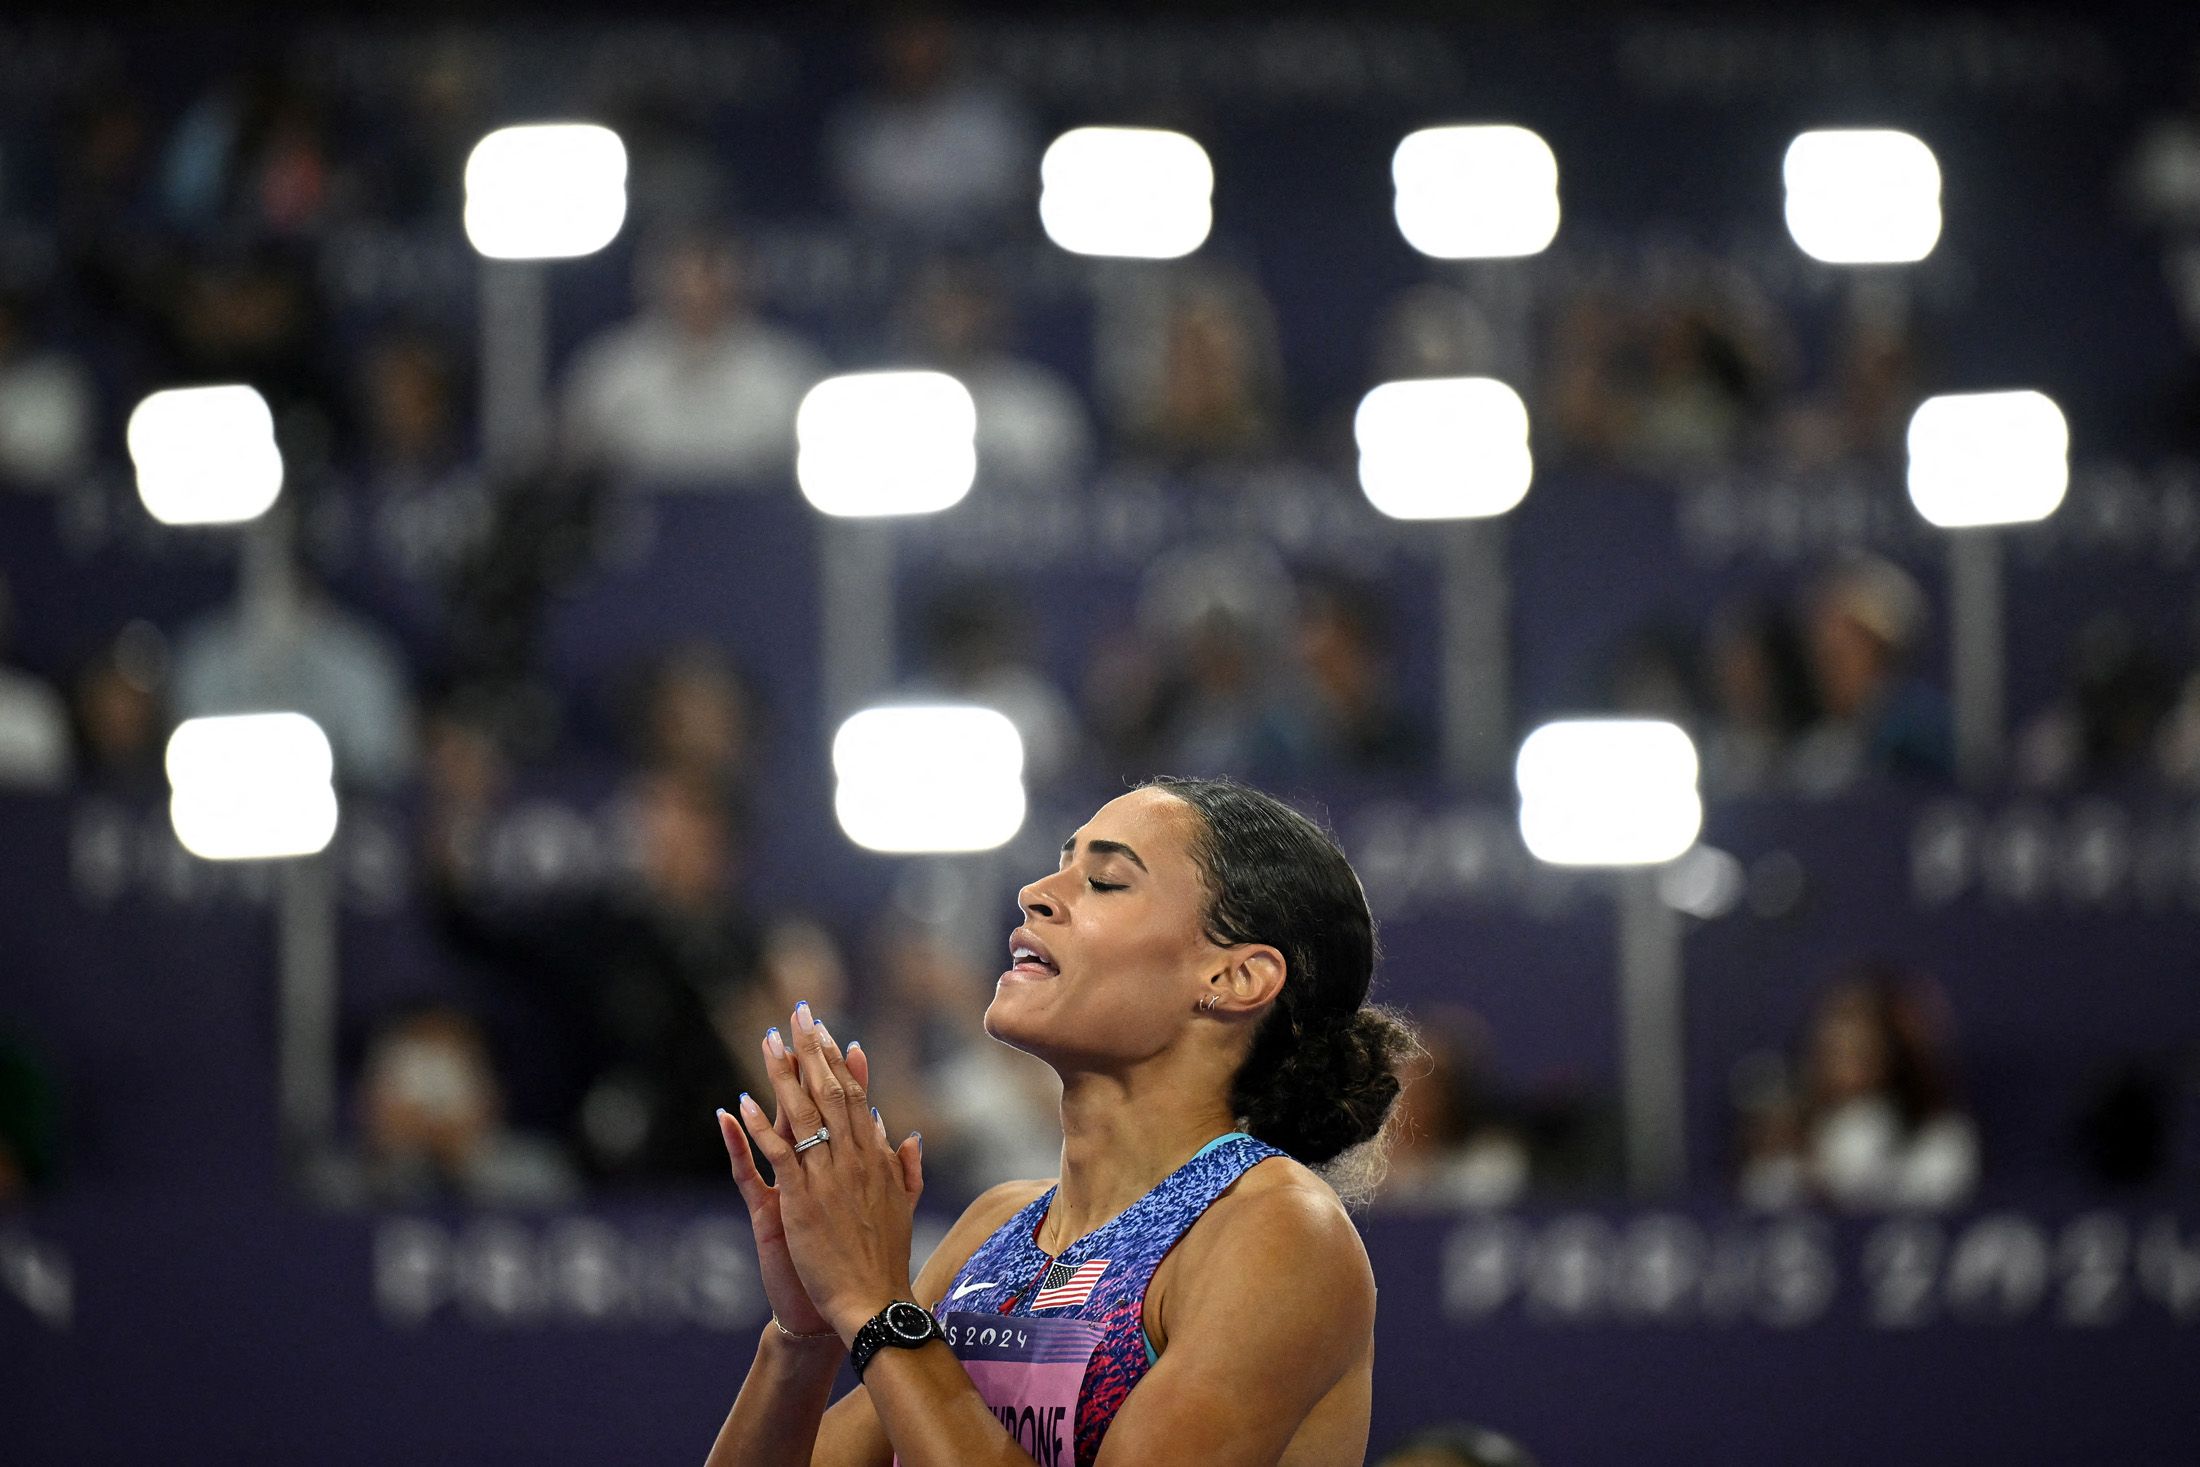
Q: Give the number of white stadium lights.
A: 11